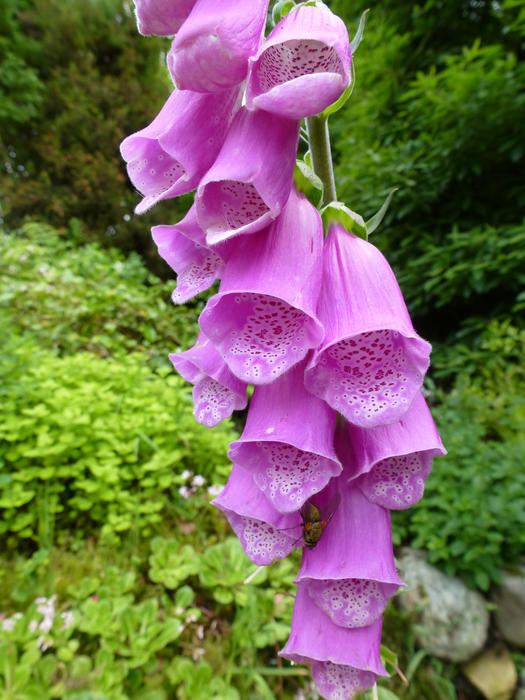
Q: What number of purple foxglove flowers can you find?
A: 14